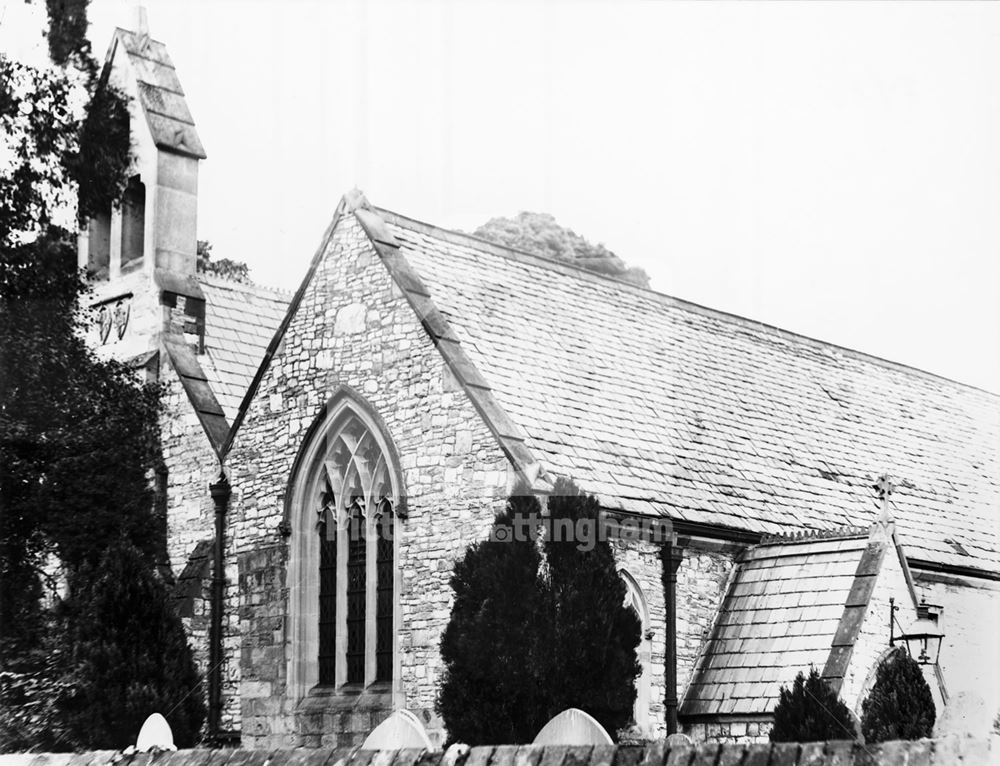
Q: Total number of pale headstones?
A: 3